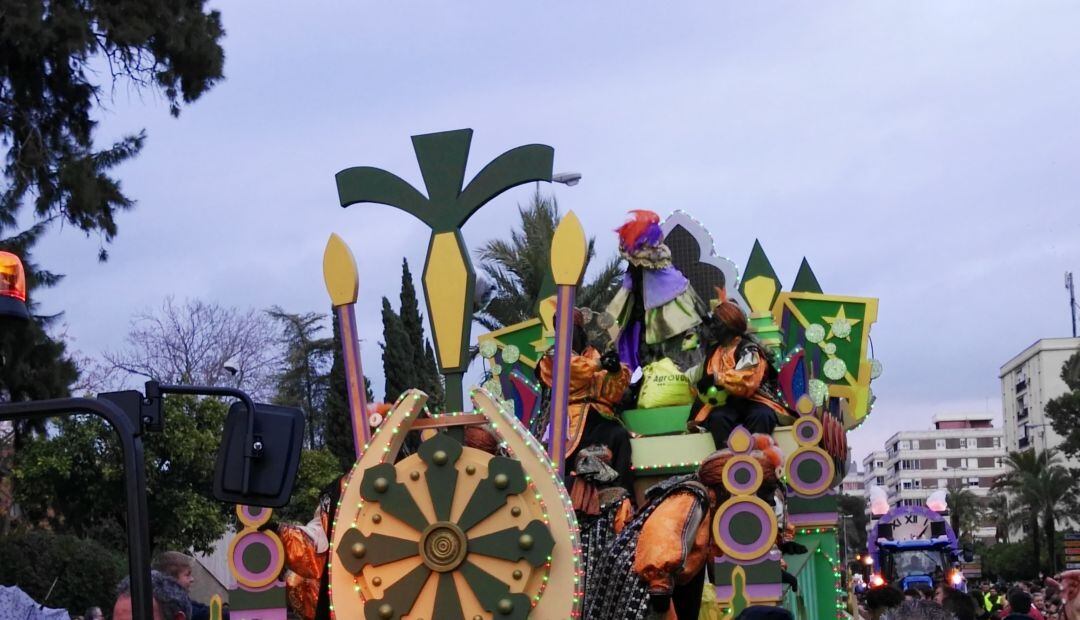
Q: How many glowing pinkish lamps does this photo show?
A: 2